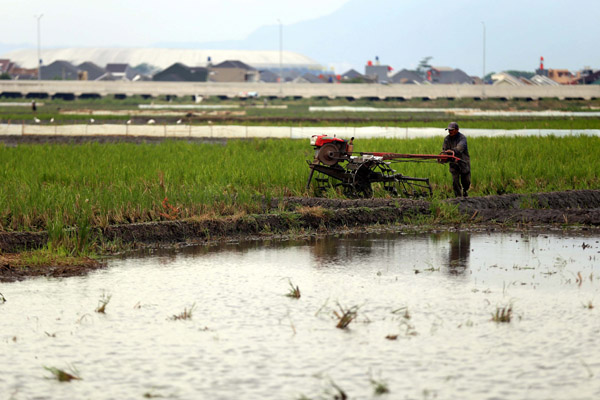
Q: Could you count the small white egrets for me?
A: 7